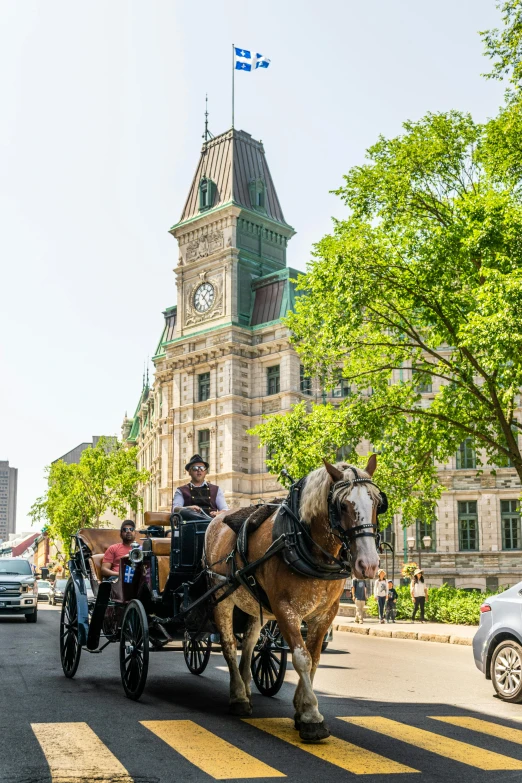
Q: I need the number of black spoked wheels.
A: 4